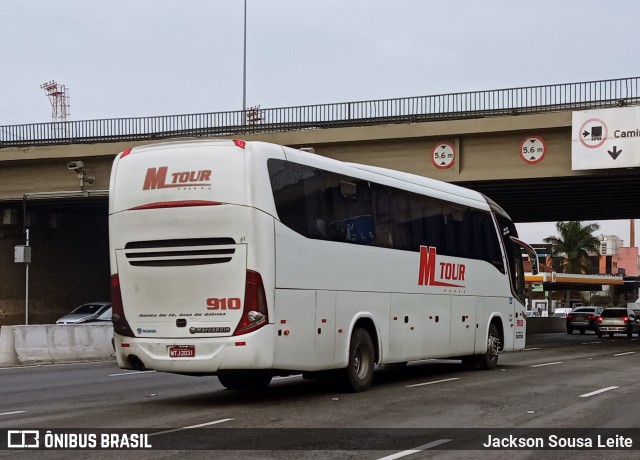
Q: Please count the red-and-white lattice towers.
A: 2